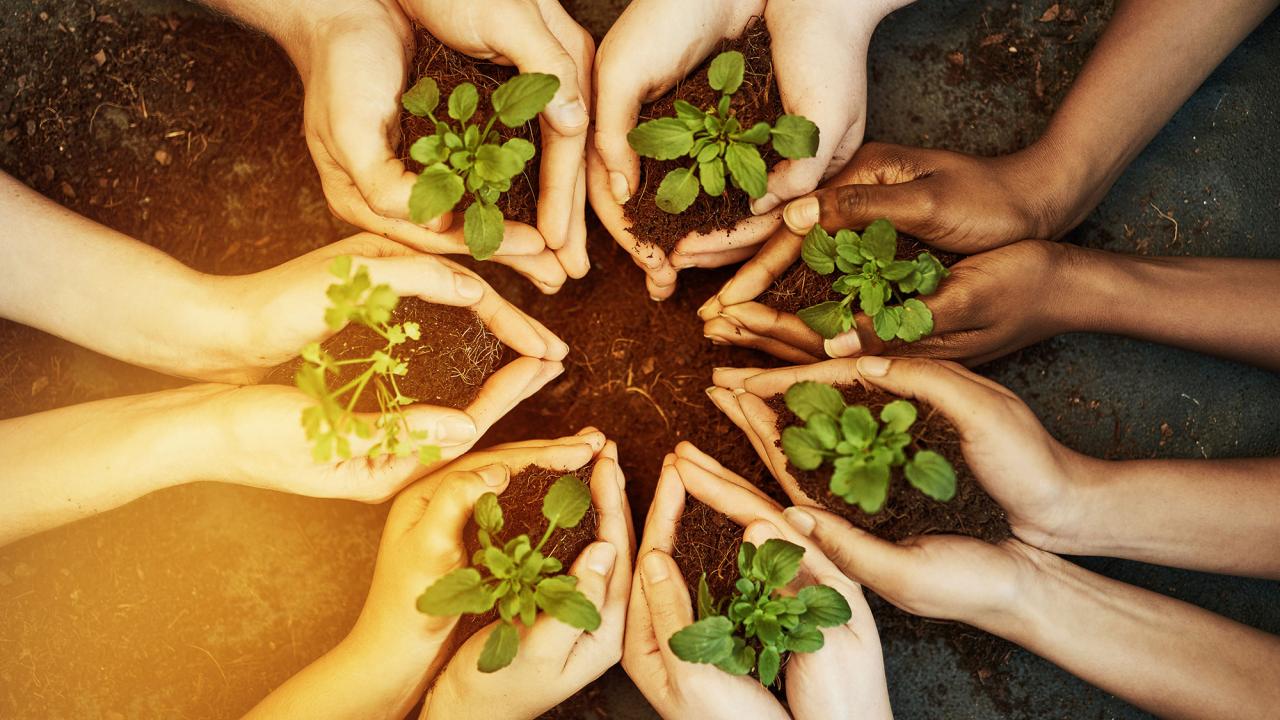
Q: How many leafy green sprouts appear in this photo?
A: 7